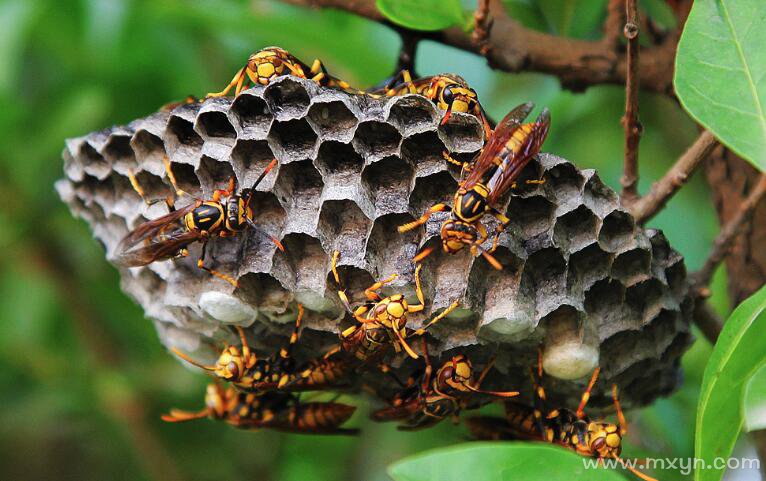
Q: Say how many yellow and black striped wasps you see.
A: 9